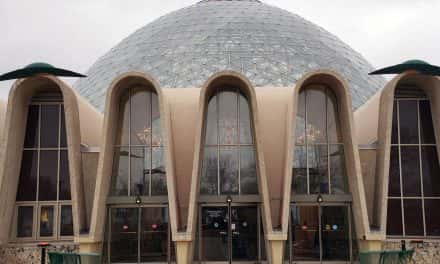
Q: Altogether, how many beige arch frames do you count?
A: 5